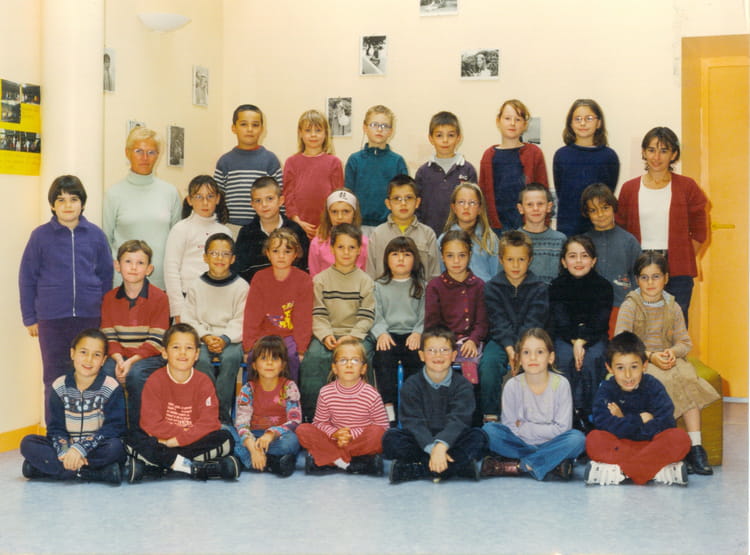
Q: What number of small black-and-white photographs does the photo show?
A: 9